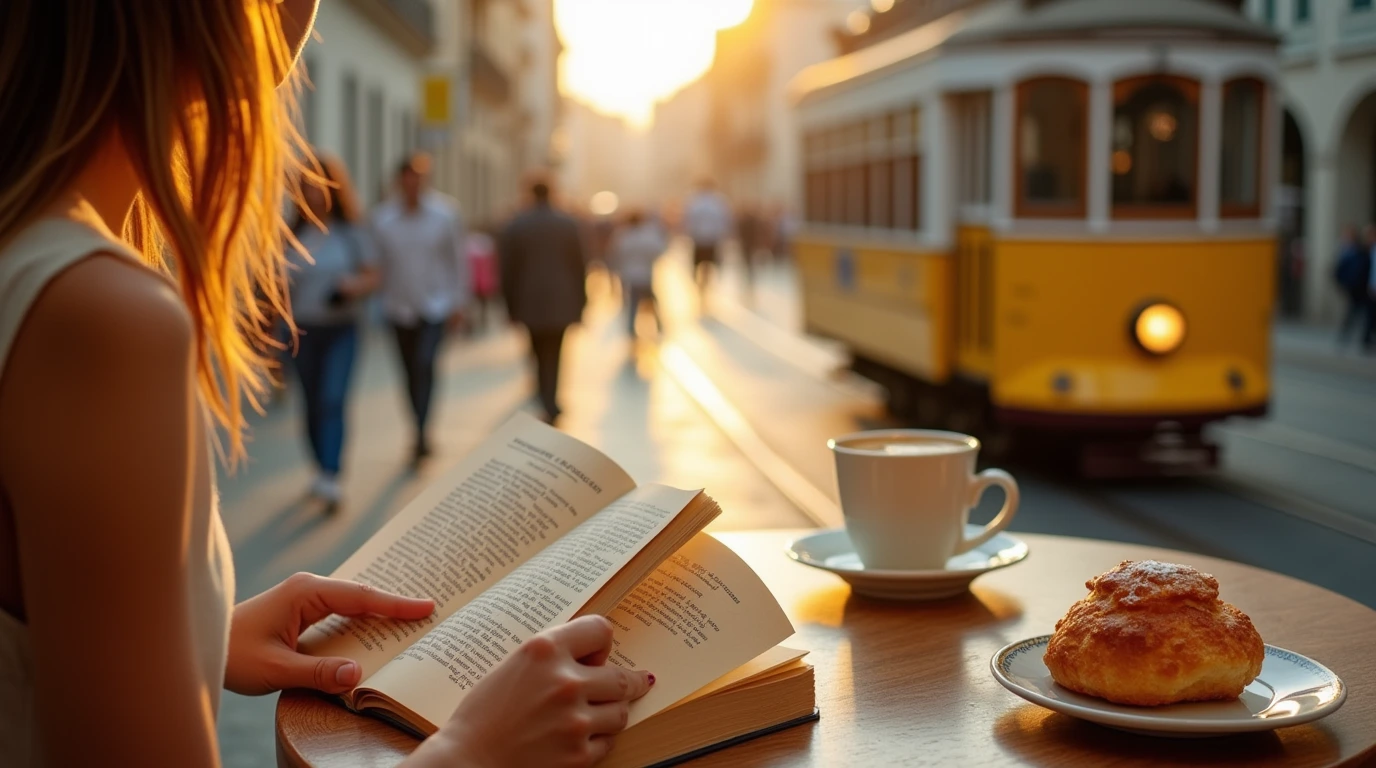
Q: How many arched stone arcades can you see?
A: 2